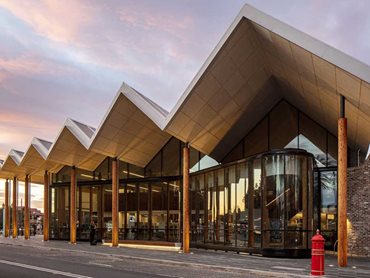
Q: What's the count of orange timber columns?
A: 8